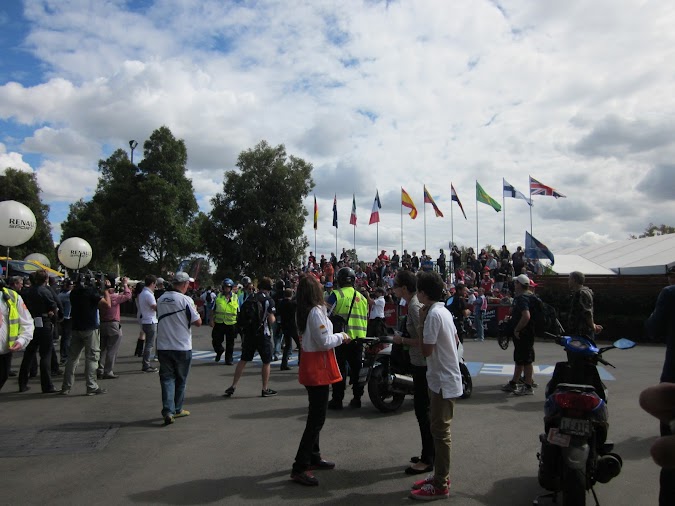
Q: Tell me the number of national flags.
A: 10